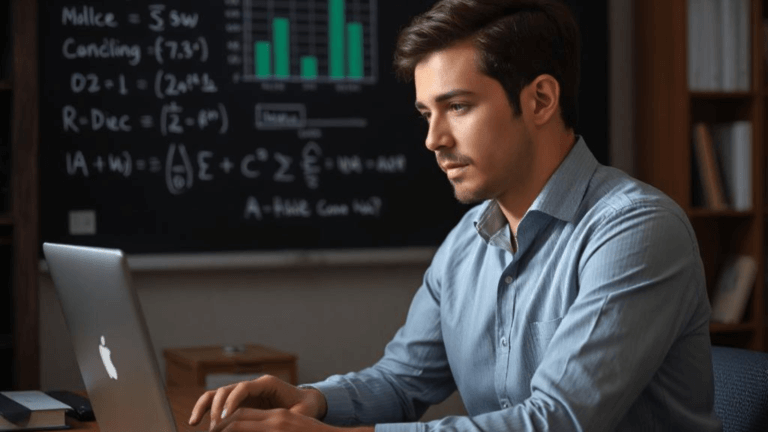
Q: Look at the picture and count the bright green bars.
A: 5